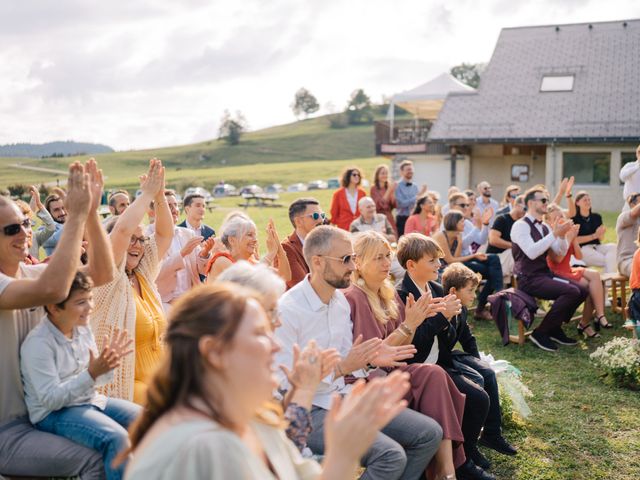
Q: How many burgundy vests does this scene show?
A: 1